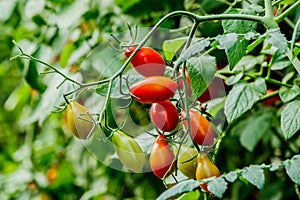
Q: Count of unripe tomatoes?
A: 4